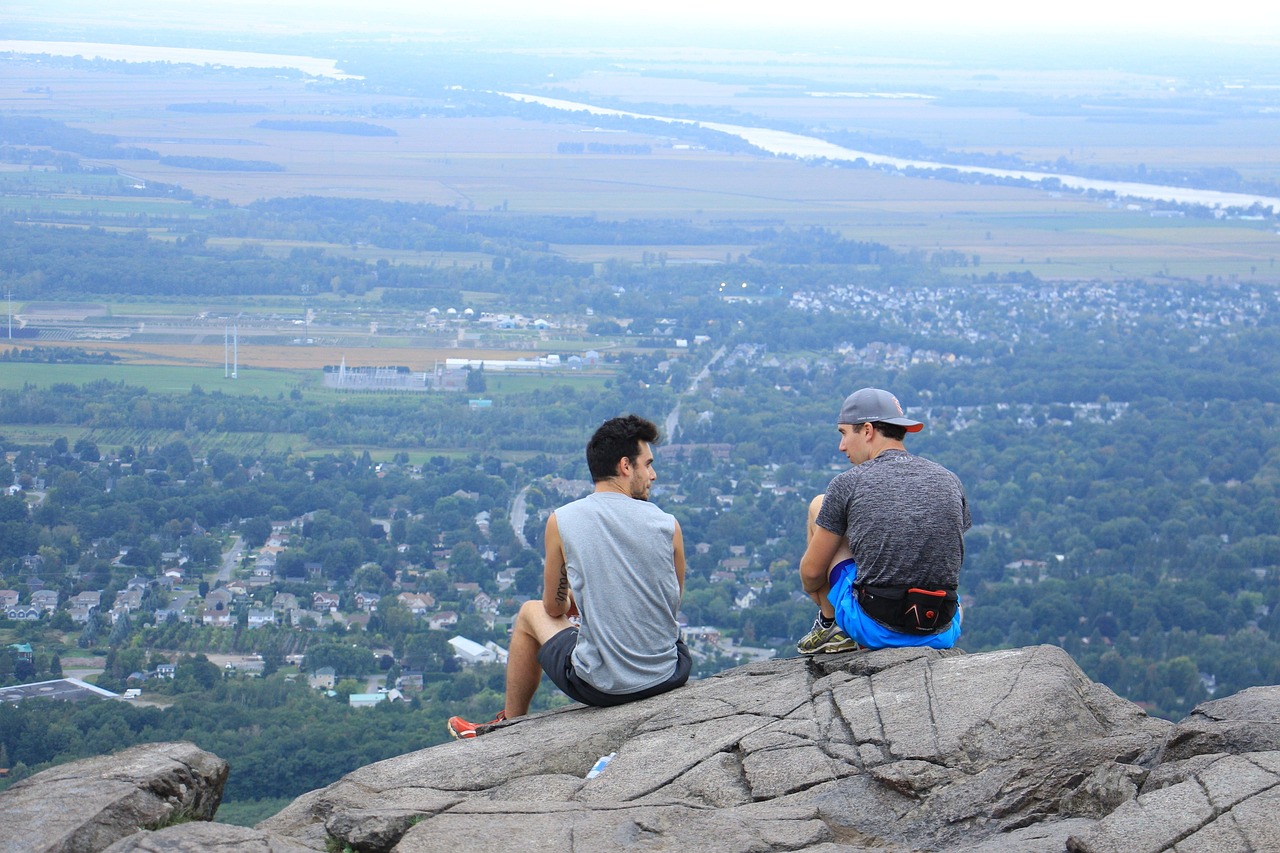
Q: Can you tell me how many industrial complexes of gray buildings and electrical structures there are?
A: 1